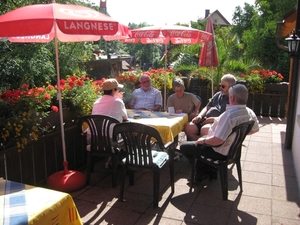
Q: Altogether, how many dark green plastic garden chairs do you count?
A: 3